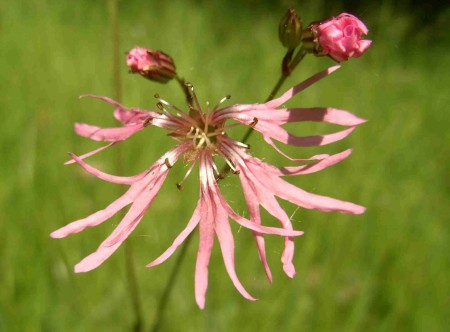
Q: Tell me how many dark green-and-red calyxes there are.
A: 3